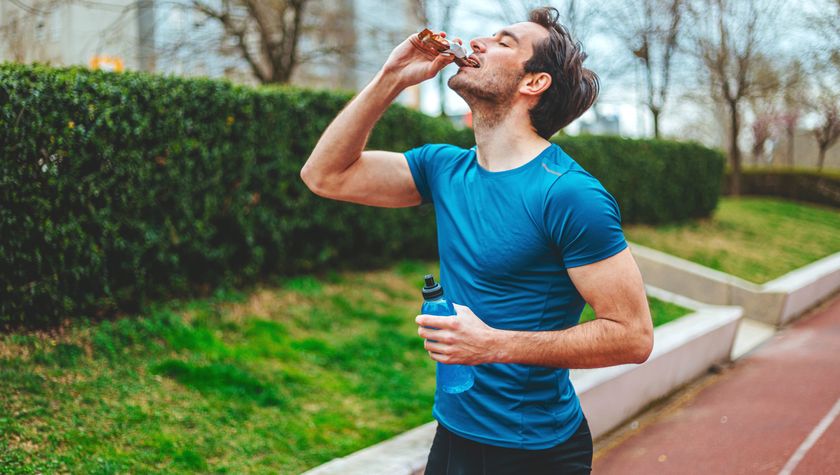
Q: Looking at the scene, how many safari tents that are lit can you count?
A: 0